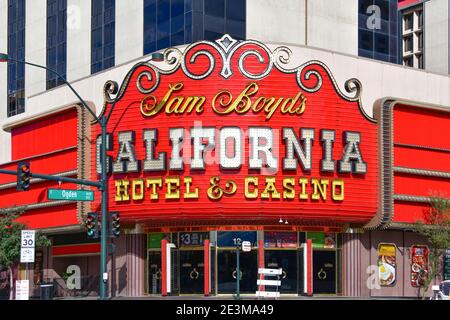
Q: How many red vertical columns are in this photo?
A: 4